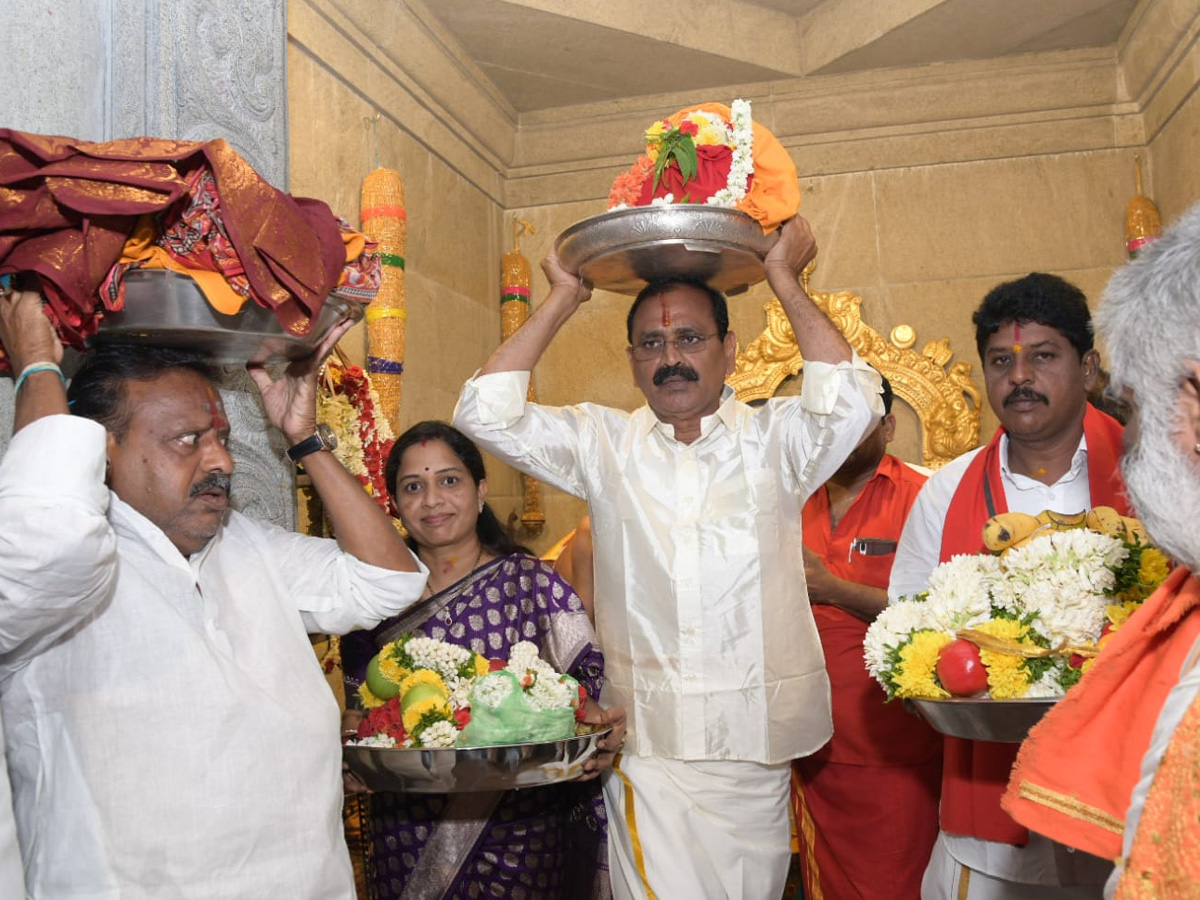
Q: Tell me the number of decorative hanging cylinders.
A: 3